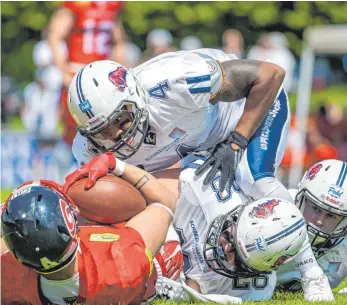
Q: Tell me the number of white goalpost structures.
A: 1